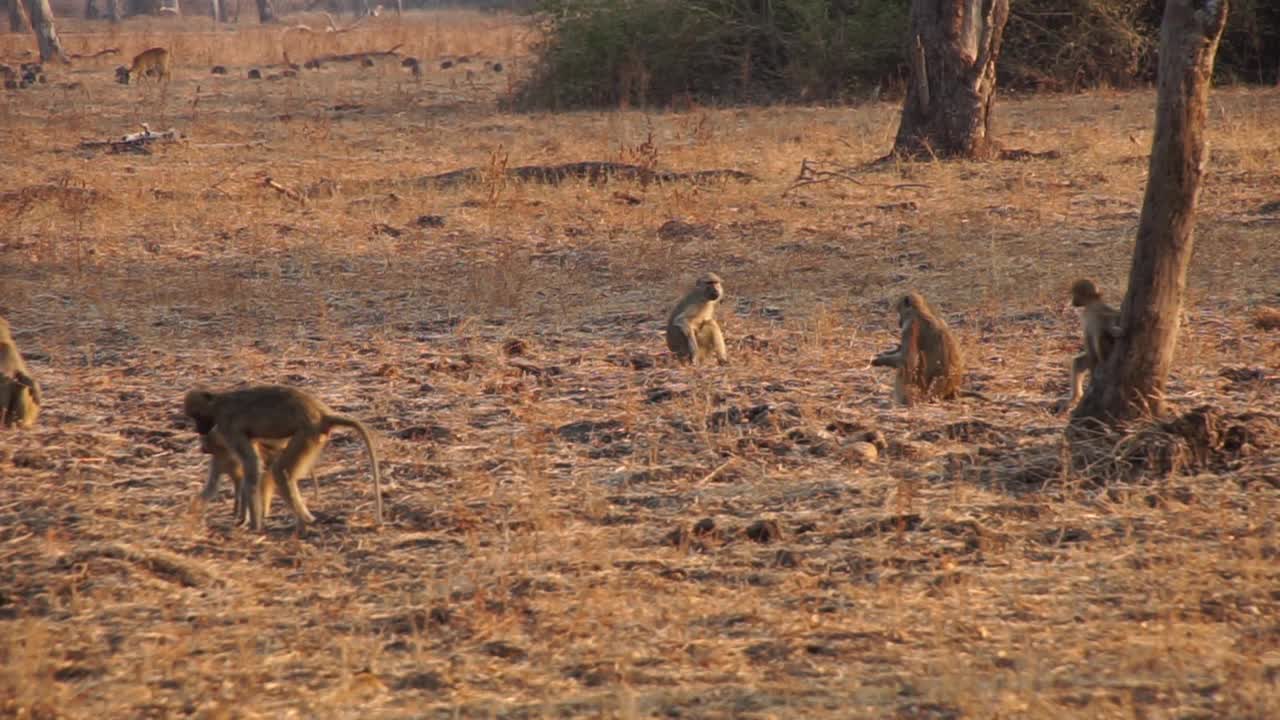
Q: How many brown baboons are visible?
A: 6